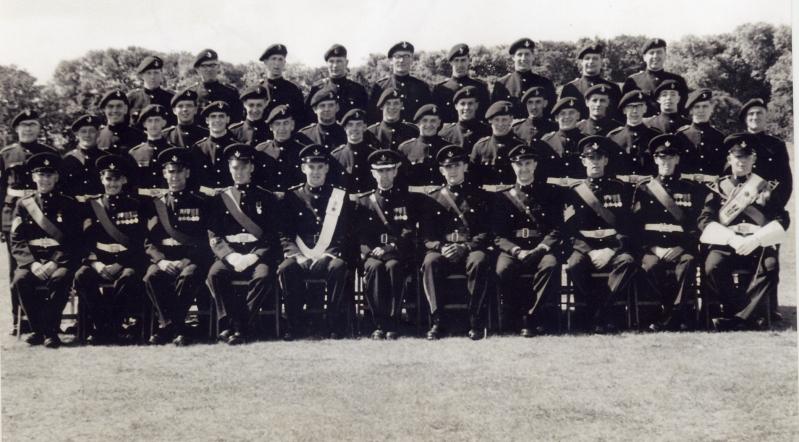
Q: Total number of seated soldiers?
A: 11